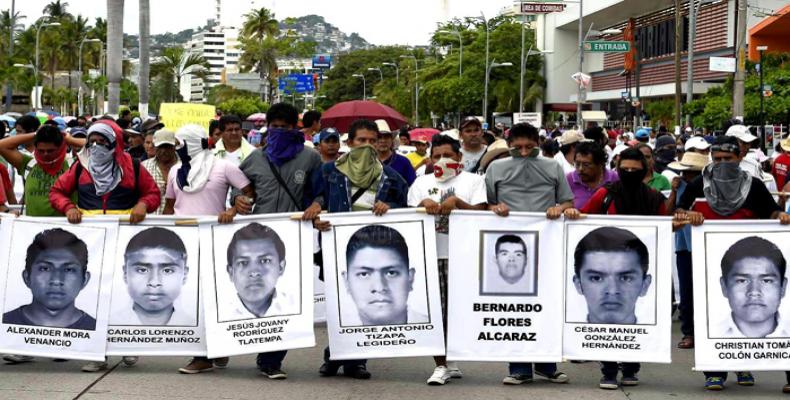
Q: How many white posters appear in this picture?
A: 7